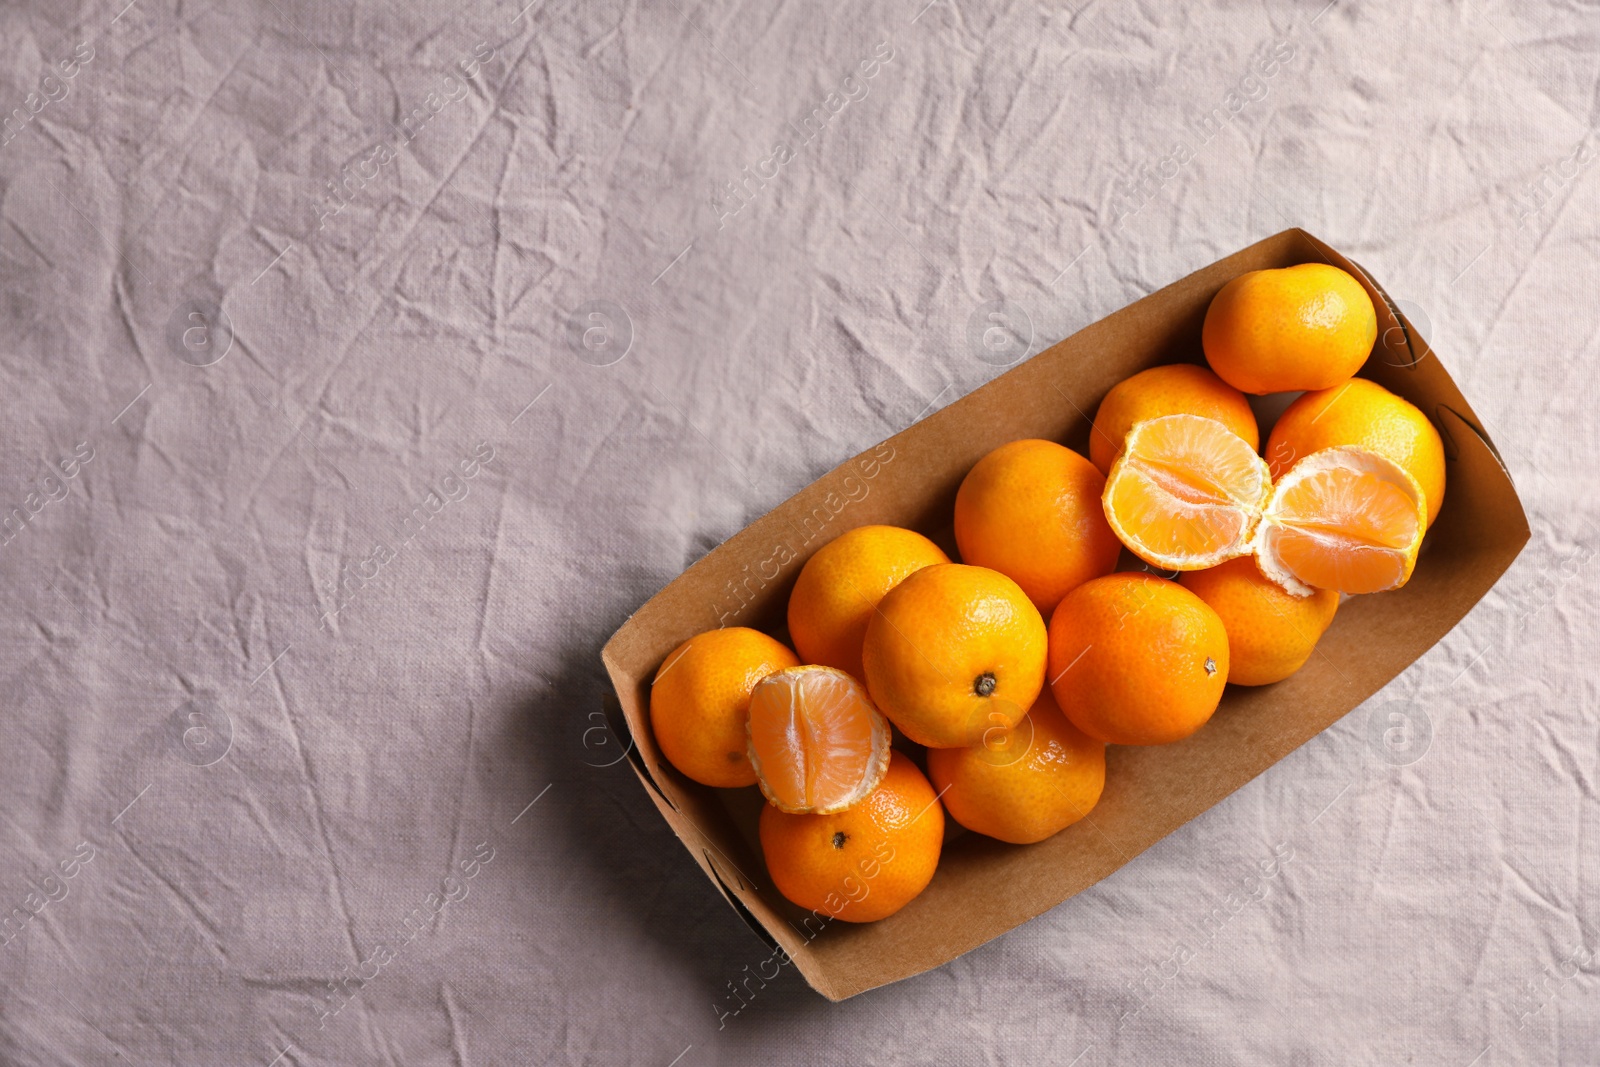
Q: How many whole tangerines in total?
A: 11